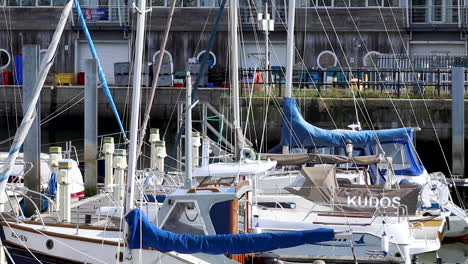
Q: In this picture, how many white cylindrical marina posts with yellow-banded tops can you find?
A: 7